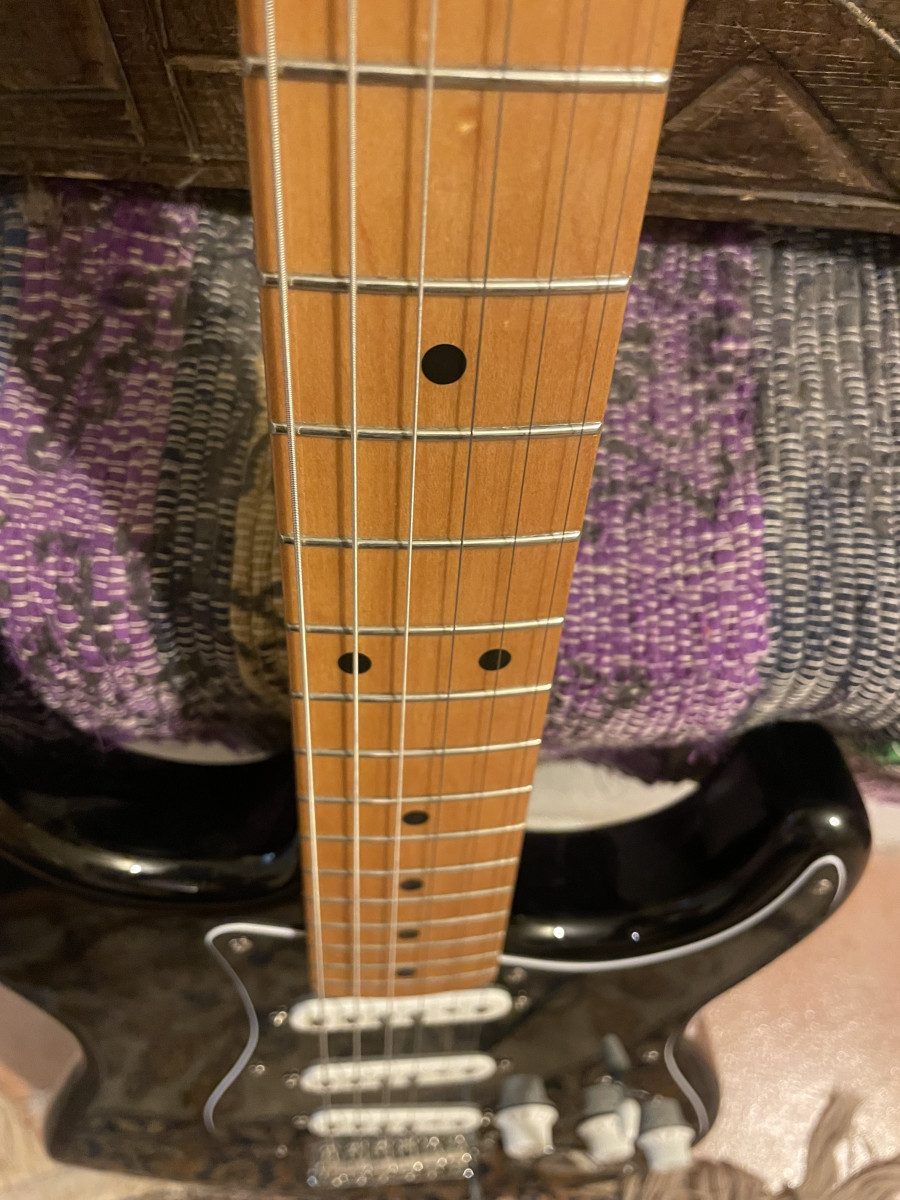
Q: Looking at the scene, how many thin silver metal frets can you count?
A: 15